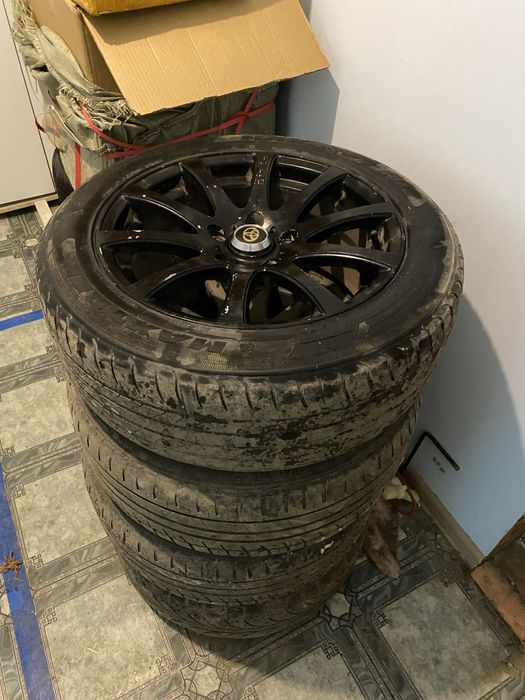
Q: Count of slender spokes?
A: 10